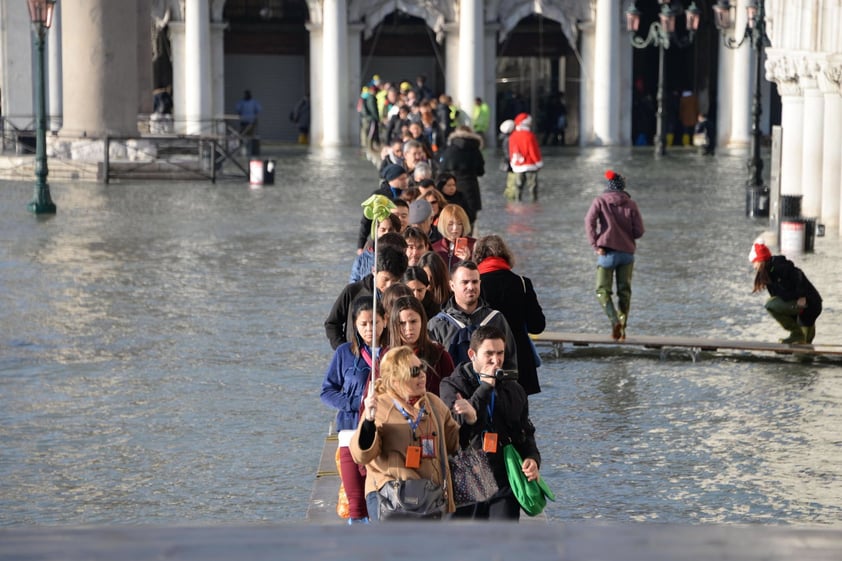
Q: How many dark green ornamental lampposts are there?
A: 3